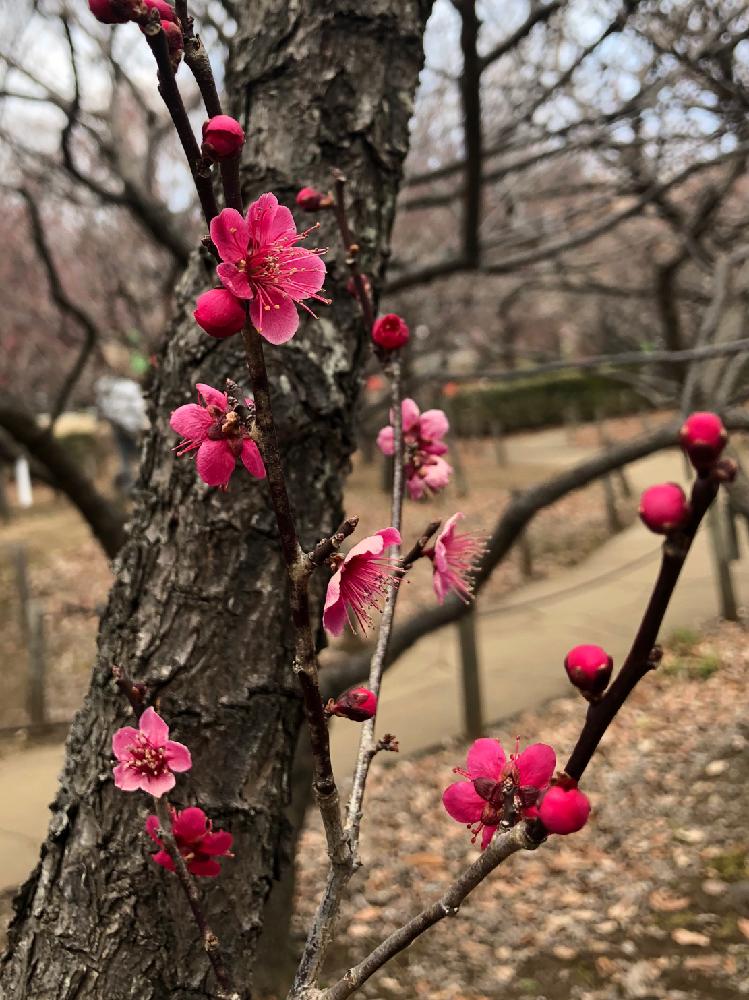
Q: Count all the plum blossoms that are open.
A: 9